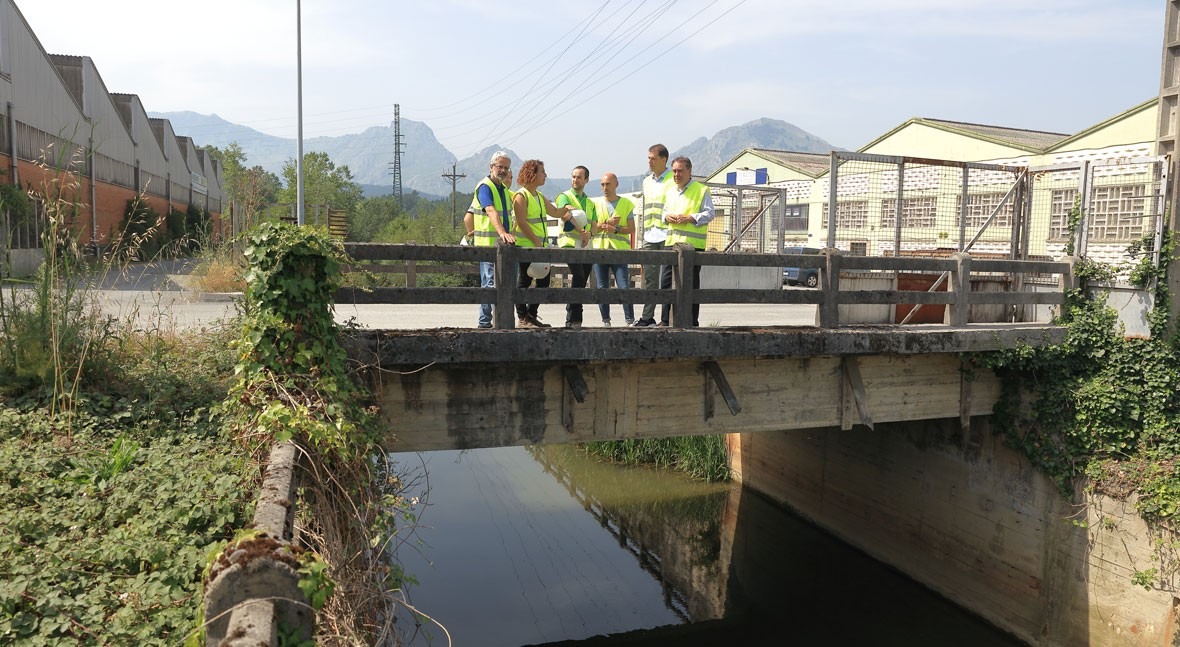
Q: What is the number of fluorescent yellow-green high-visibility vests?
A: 7